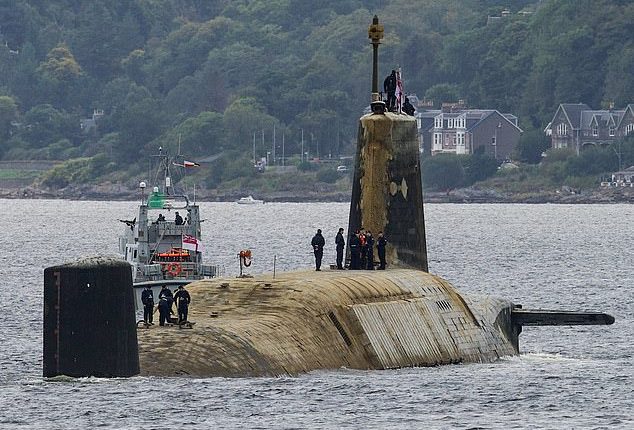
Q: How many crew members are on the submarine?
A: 12